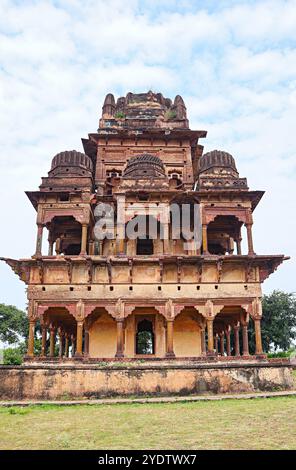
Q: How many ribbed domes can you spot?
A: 3